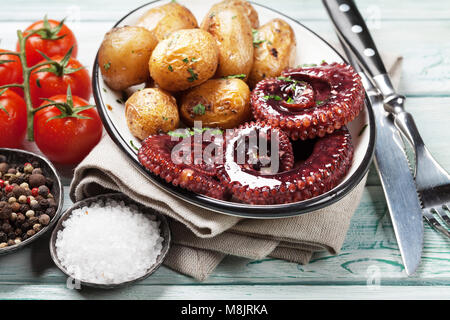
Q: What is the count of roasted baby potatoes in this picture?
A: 8